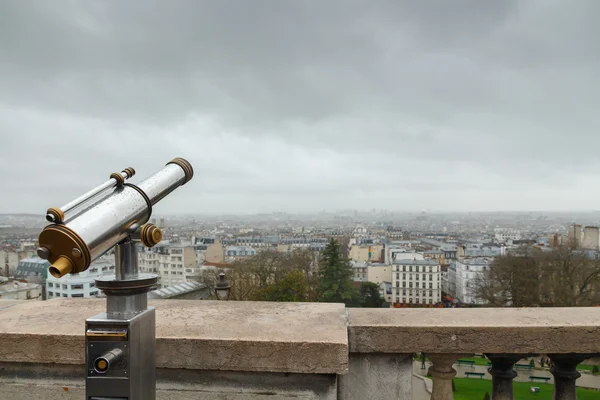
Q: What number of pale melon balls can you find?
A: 0